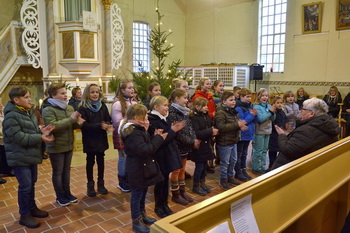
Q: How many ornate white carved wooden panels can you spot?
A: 2